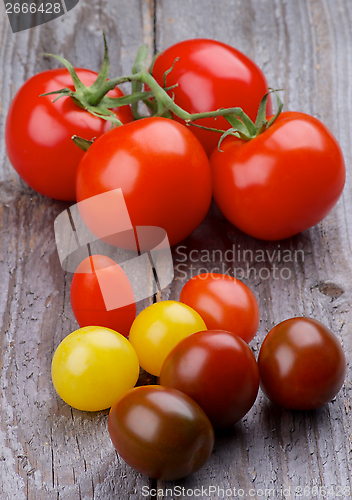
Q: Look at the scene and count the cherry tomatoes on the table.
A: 7